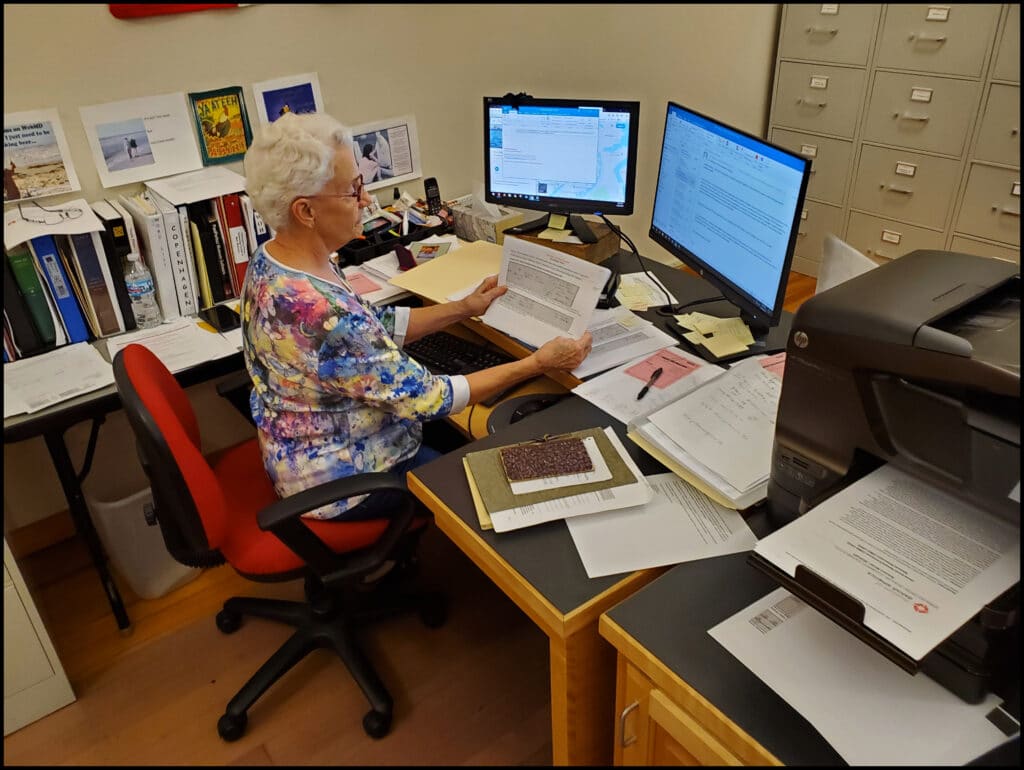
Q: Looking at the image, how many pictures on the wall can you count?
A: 5